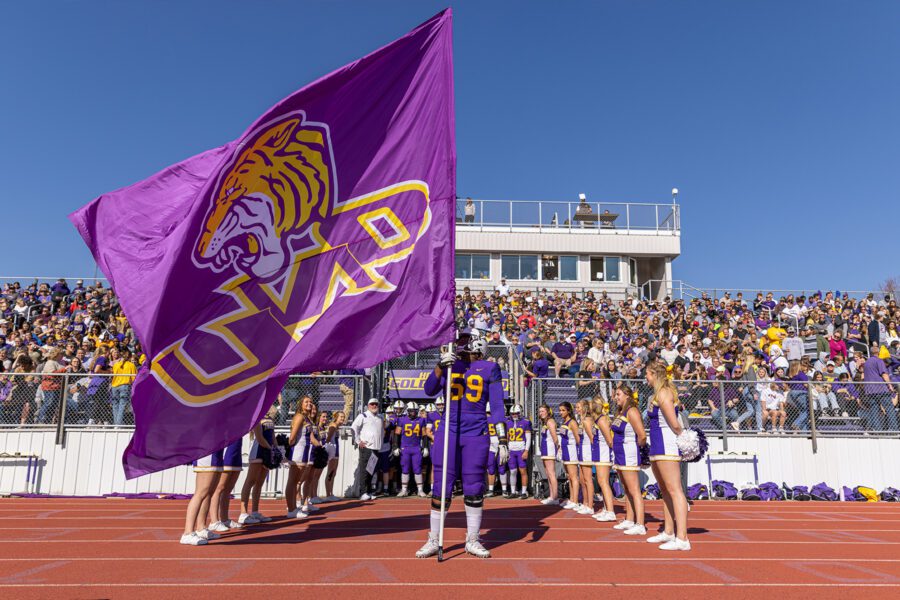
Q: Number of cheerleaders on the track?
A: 13